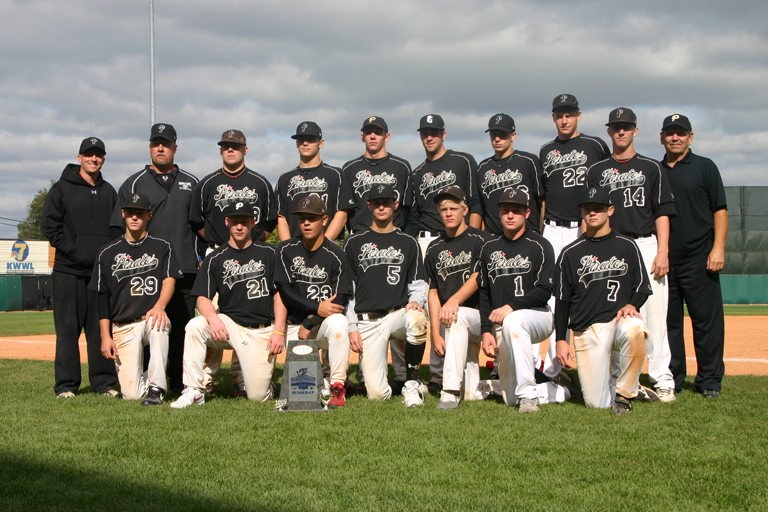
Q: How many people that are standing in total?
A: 10